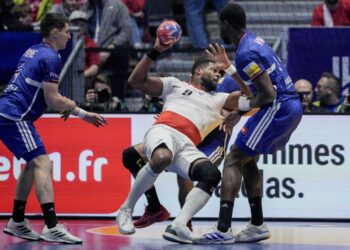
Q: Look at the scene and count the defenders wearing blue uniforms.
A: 3